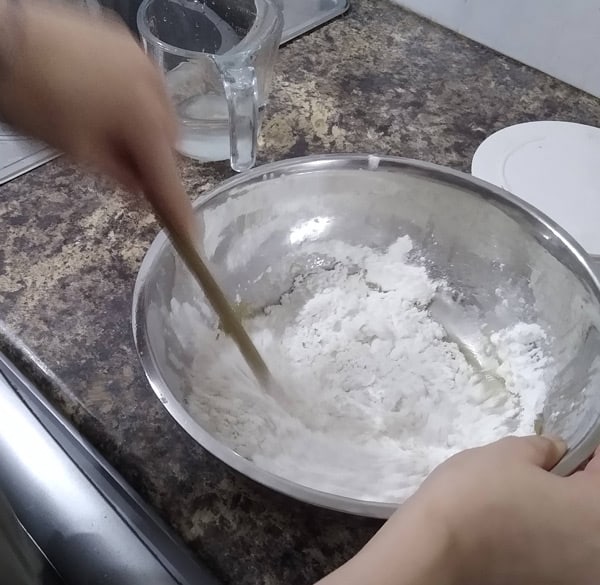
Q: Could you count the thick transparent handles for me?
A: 1